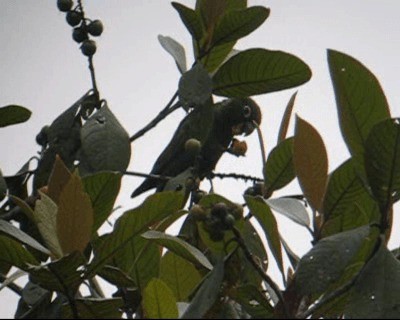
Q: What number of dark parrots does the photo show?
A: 1